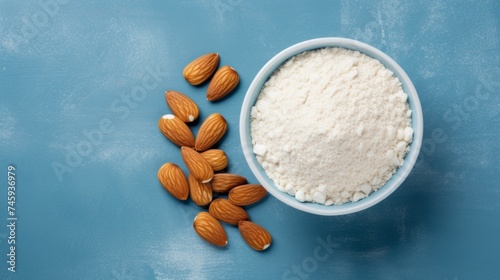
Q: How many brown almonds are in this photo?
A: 14